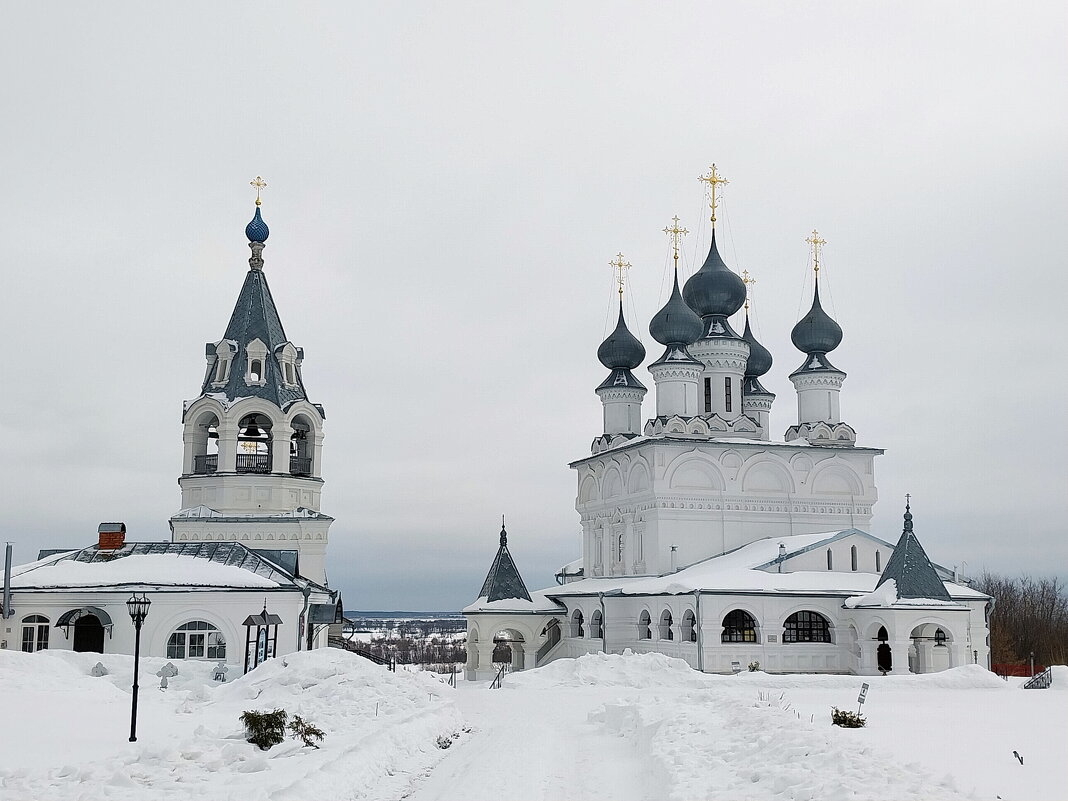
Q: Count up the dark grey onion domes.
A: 5